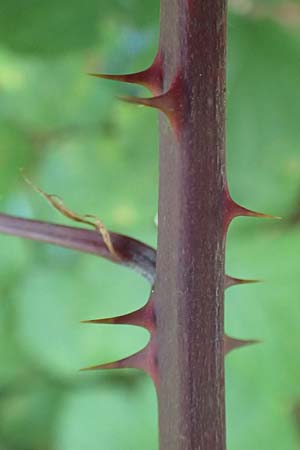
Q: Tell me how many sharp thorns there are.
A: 7